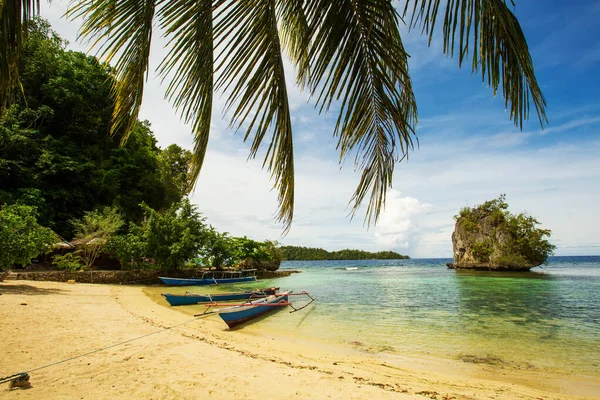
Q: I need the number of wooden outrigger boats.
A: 3